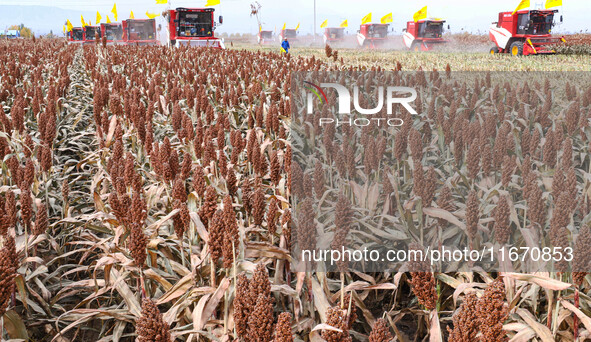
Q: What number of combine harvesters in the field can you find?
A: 11